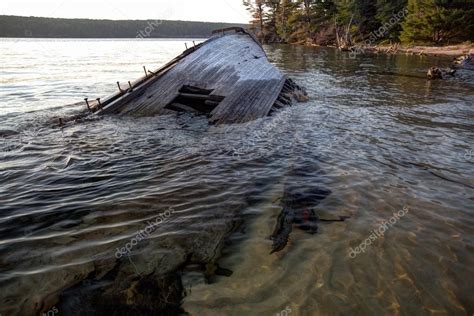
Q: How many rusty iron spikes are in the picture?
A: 9